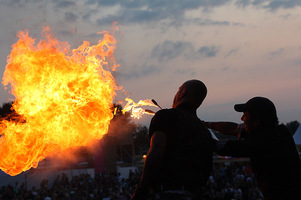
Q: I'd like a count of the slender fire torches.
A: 2